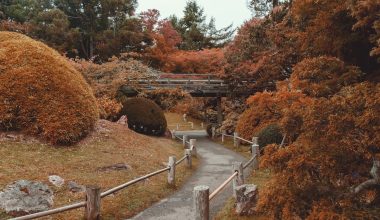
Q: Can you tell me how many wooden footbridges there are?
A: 1